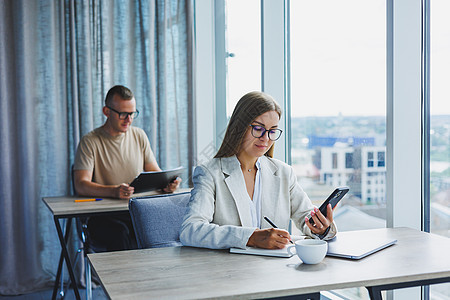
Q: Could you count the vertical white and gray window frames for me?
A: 3